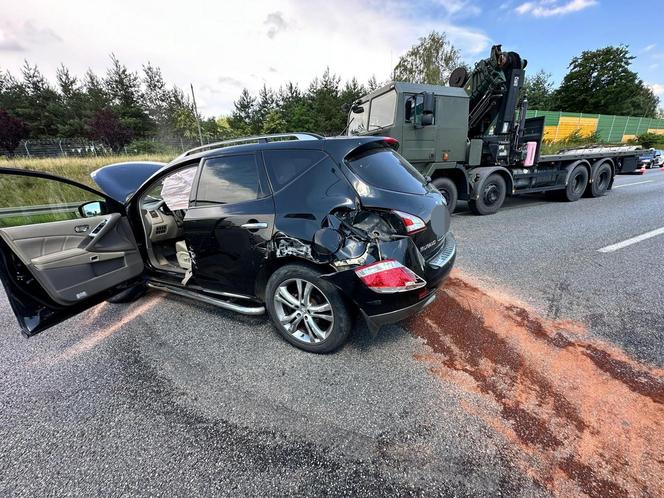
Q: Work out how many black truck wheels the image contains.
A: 4